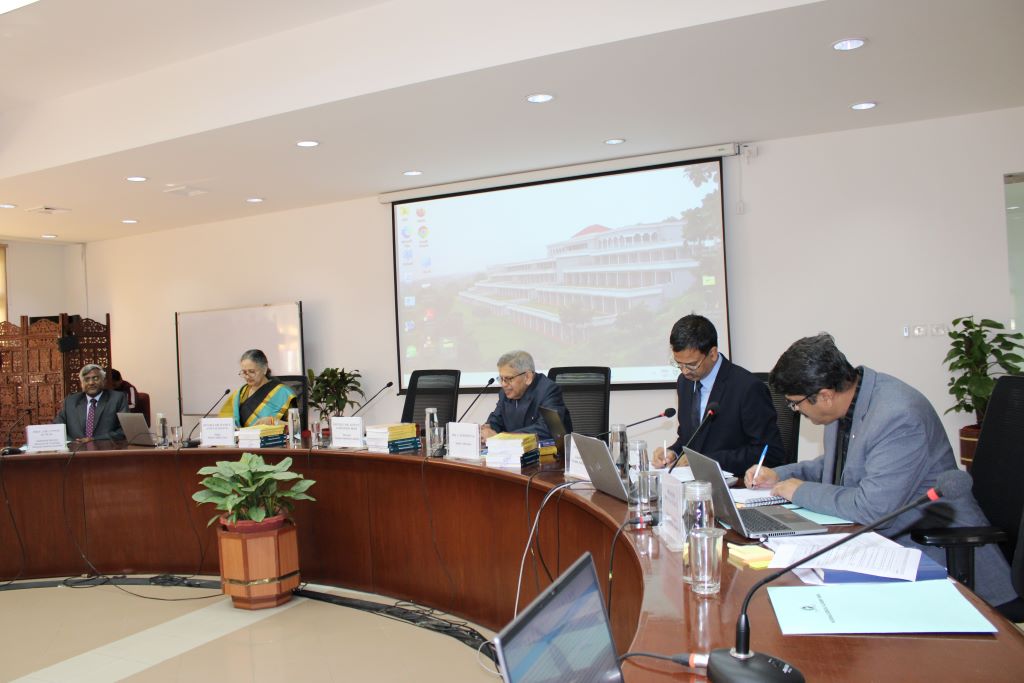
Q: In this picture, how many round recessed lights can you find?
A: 11